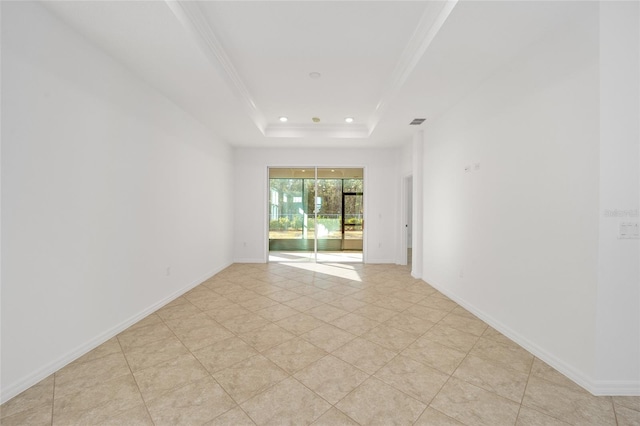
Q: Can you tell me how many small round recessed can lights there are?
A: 2